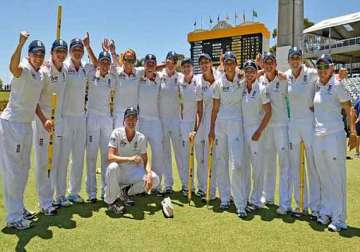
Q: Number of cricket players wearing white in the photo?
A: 15